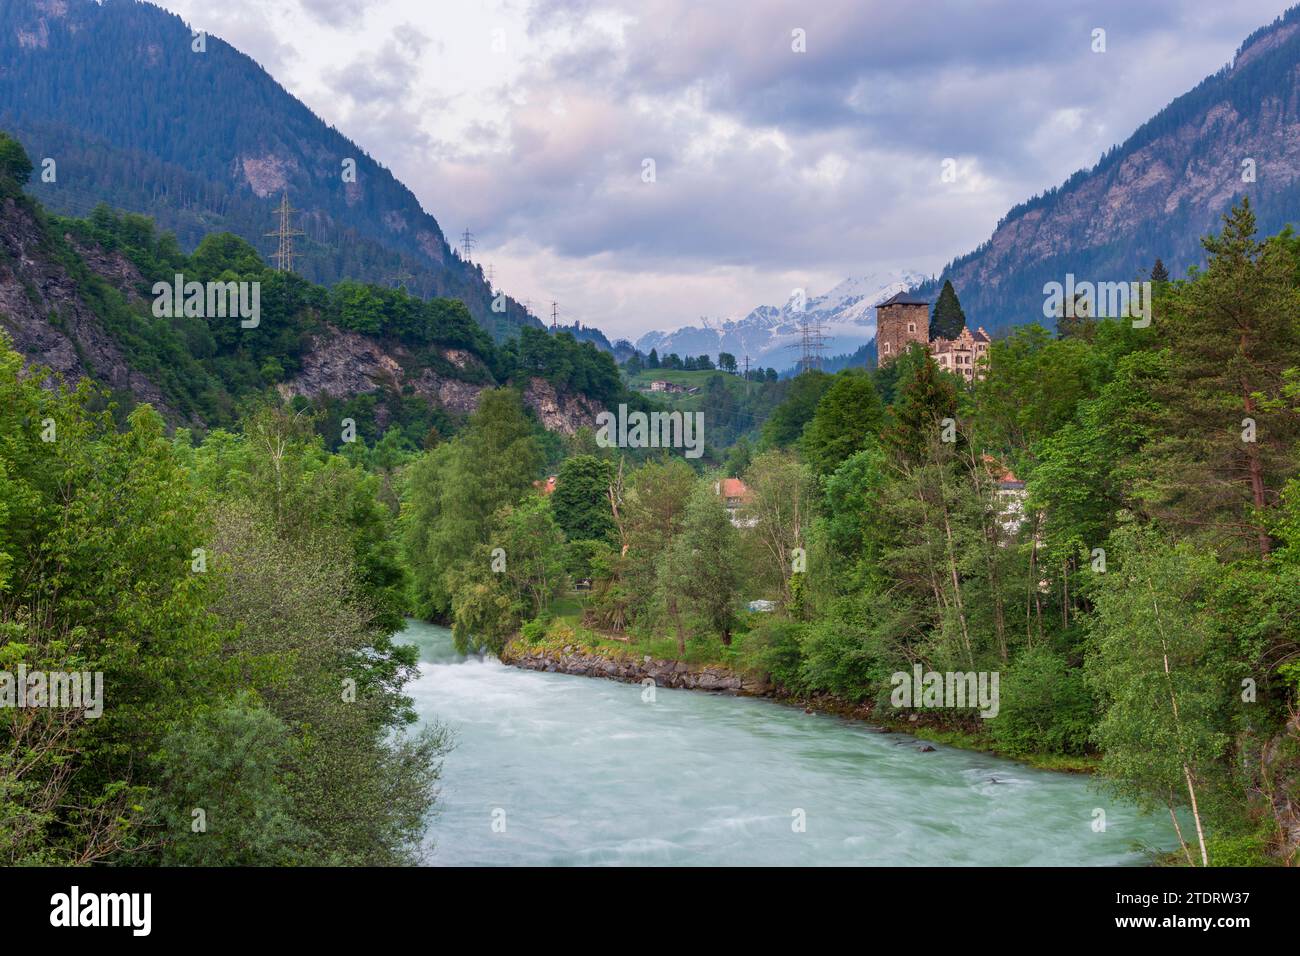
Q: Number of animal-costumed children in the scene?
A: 0